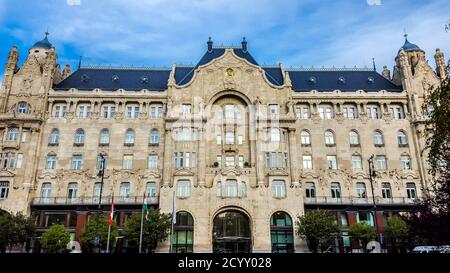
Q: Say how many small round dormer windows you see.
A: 6